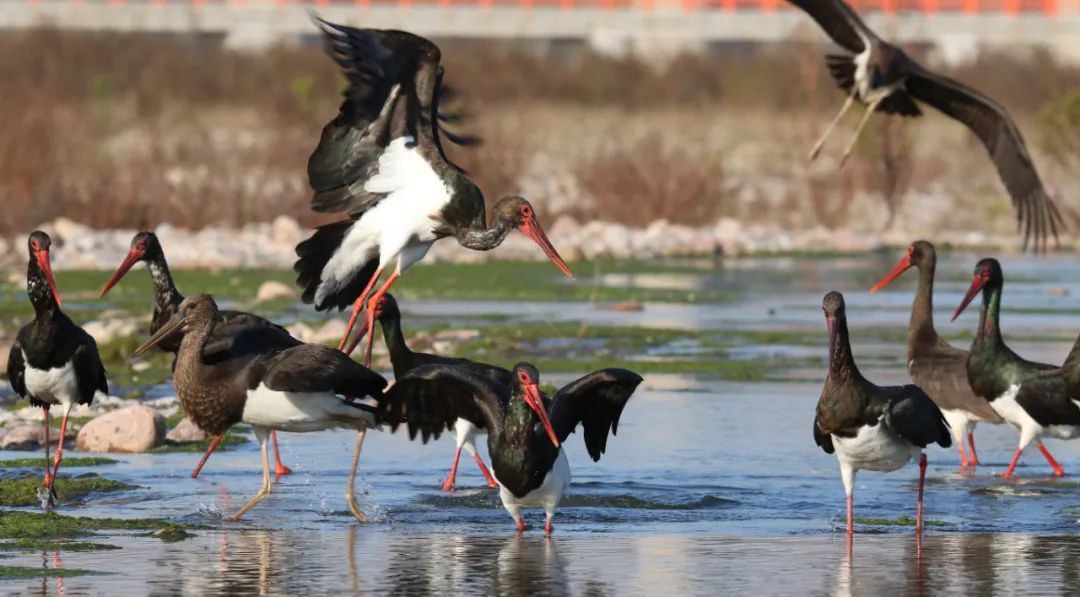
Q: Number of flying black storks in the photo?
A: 2